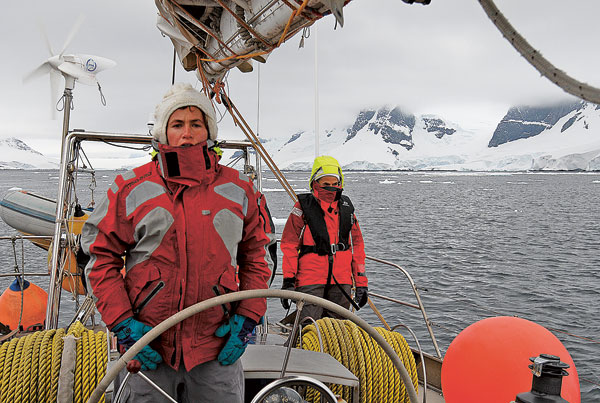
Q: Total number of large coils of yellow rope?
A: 2